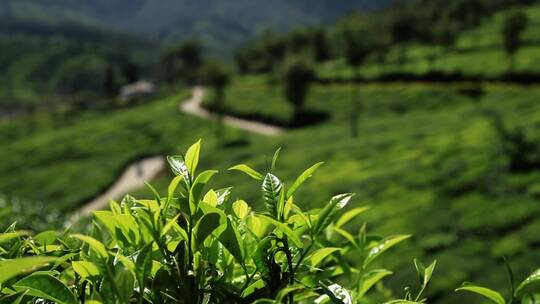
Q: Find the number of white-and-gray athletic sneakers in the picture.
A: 0